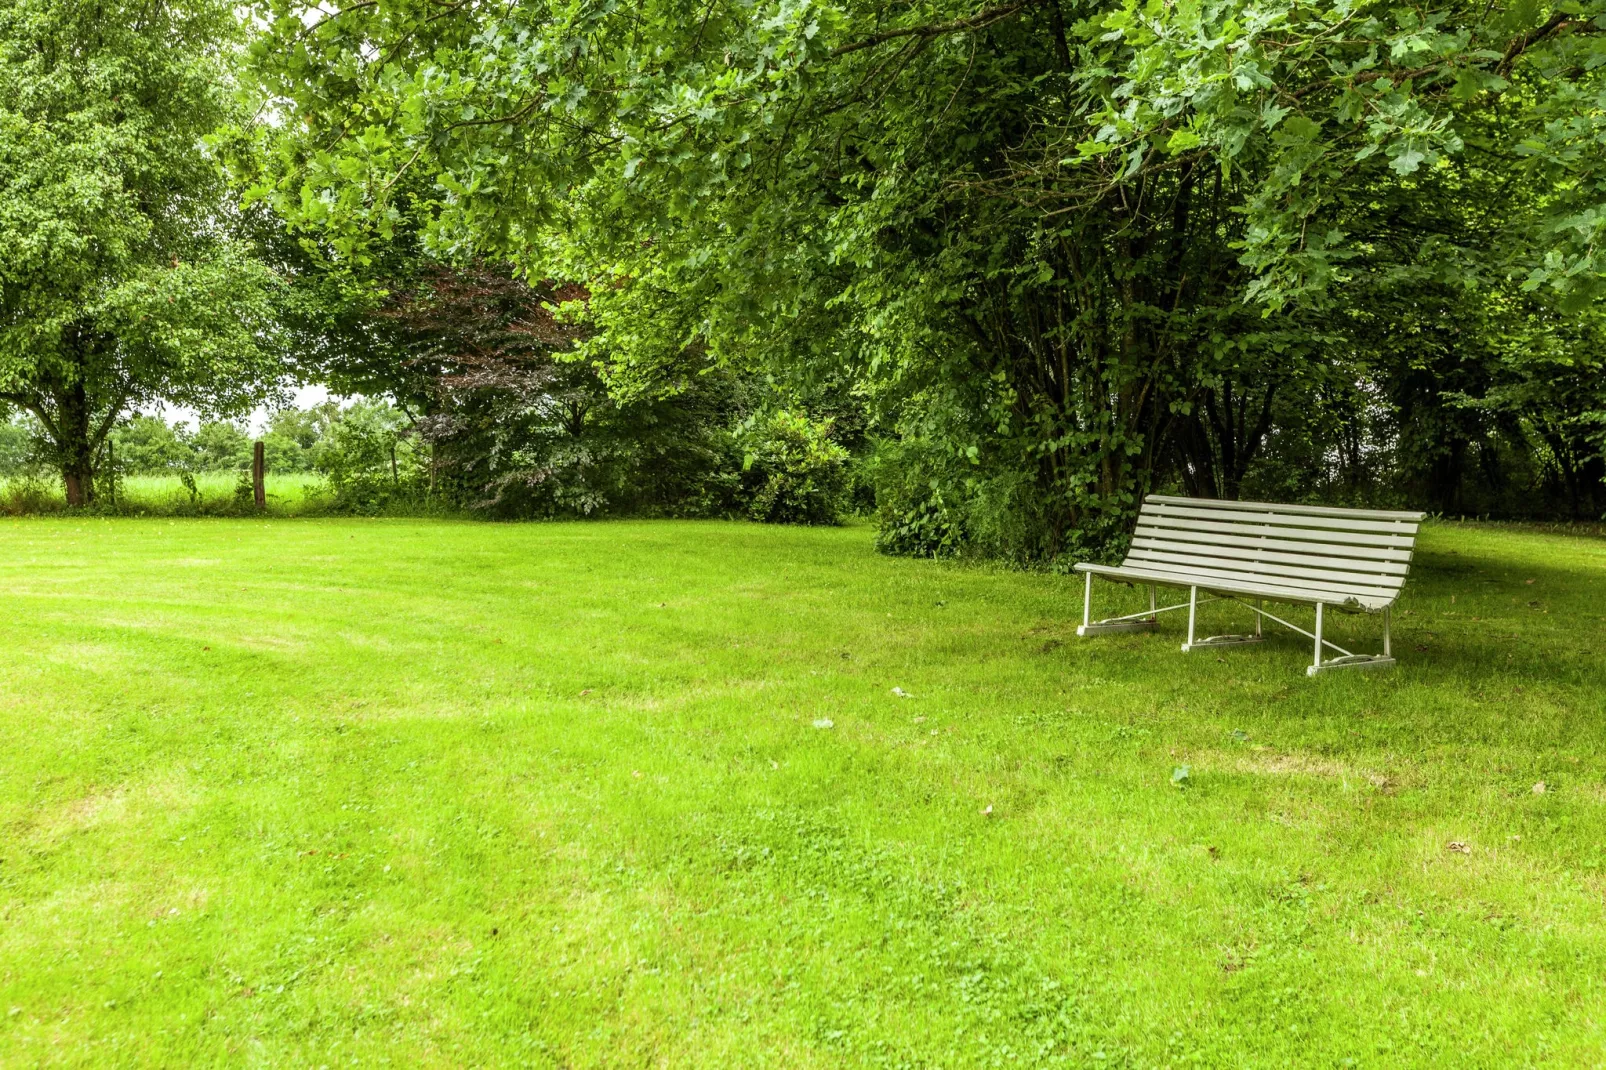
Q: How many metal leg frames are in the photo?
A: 3